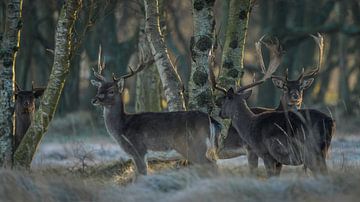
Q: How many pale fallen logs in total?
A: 0